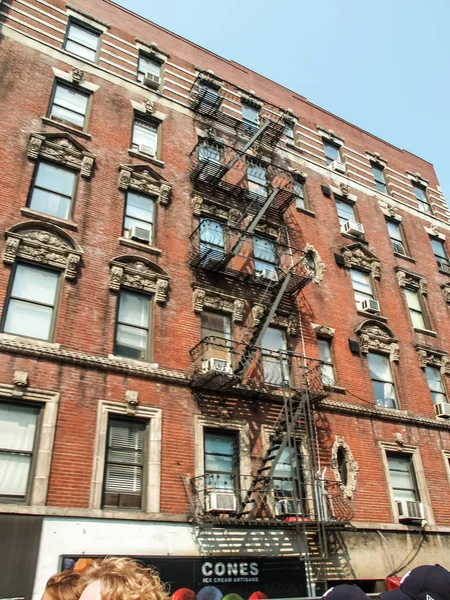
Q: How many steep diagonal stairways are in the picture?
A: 4